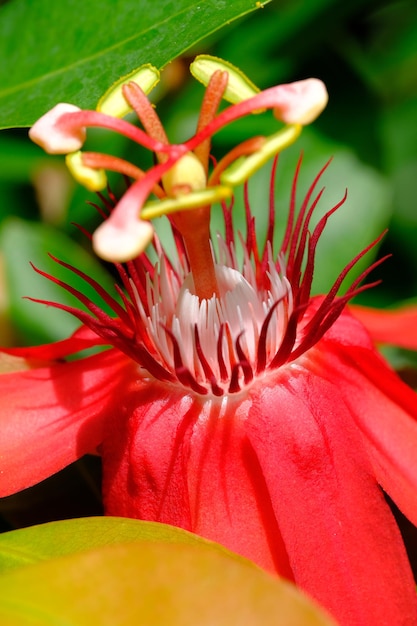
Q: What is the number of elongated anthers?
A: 5